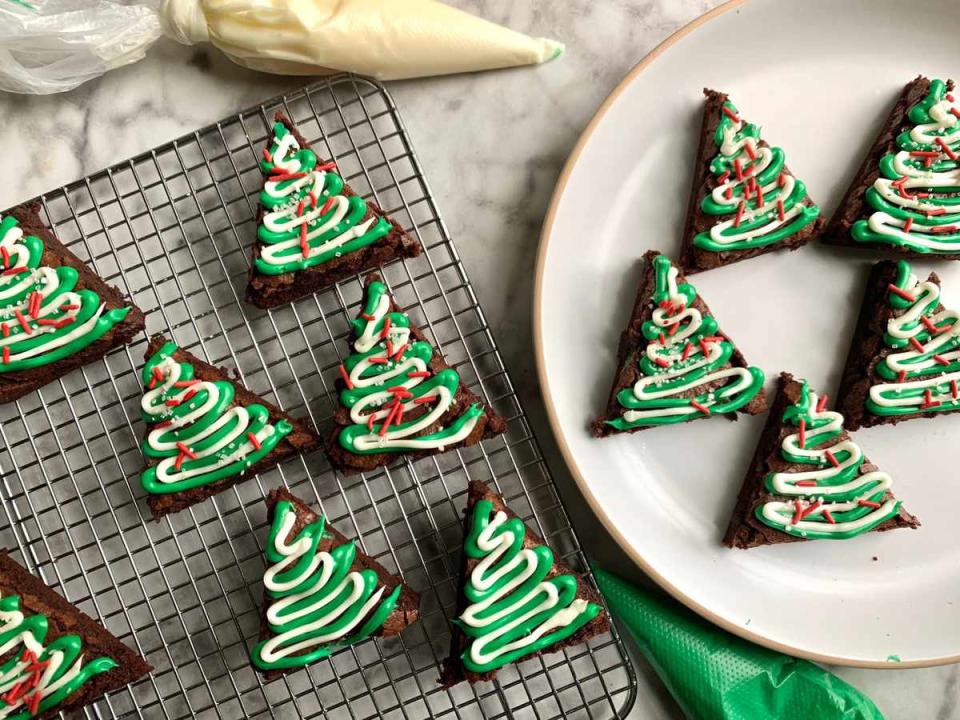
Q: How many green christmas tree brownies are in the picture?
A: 12